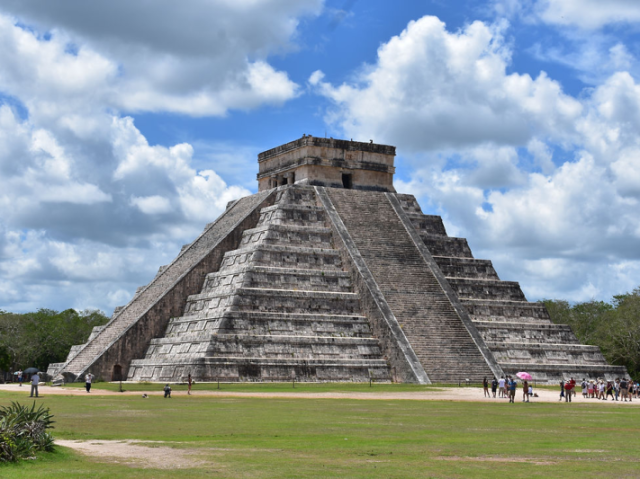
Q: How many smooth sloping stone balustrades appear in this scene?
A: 4